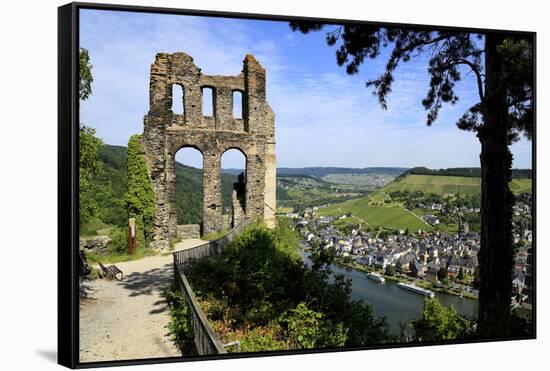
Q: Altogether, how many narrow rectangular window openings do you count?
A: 3